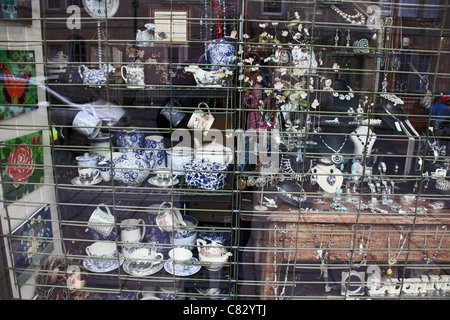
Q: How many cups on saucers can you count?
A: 5